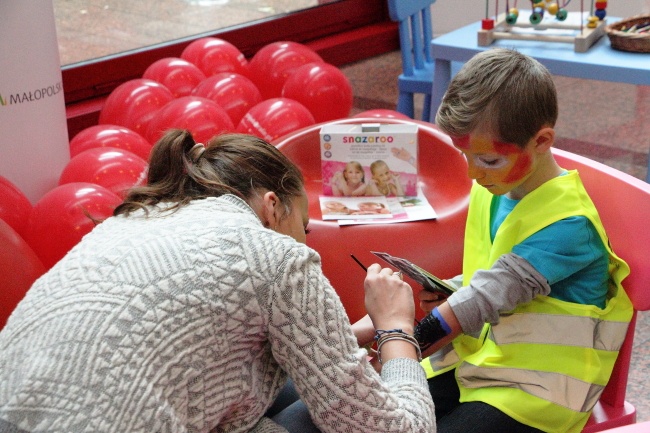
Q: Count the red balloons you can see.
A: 14